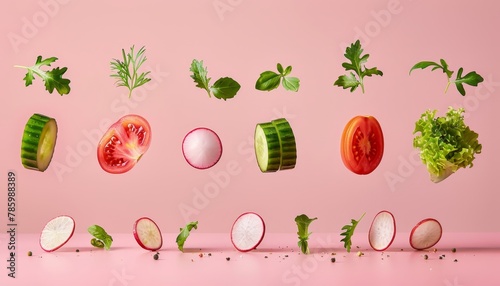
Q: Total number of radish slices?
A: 6